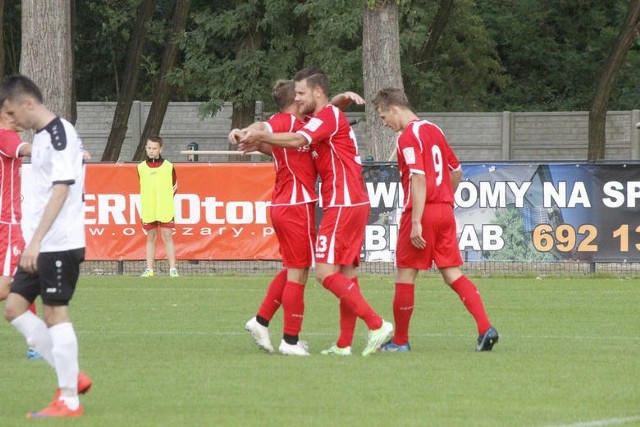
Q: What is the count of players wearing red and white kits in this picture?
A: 4